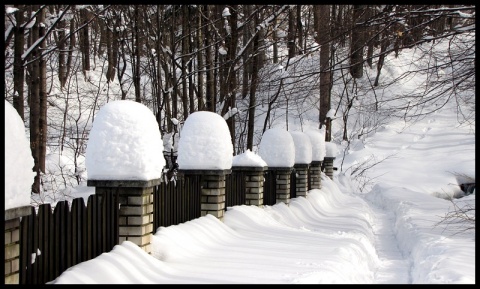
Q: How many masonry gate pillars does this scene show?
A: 8